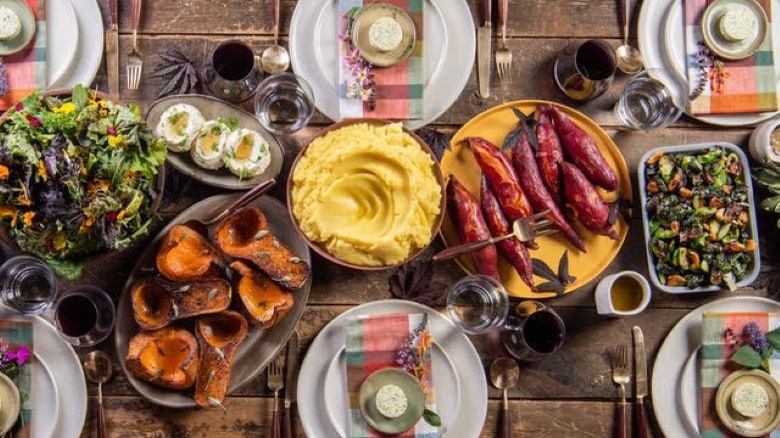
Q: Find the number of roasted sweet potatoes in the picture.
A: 7